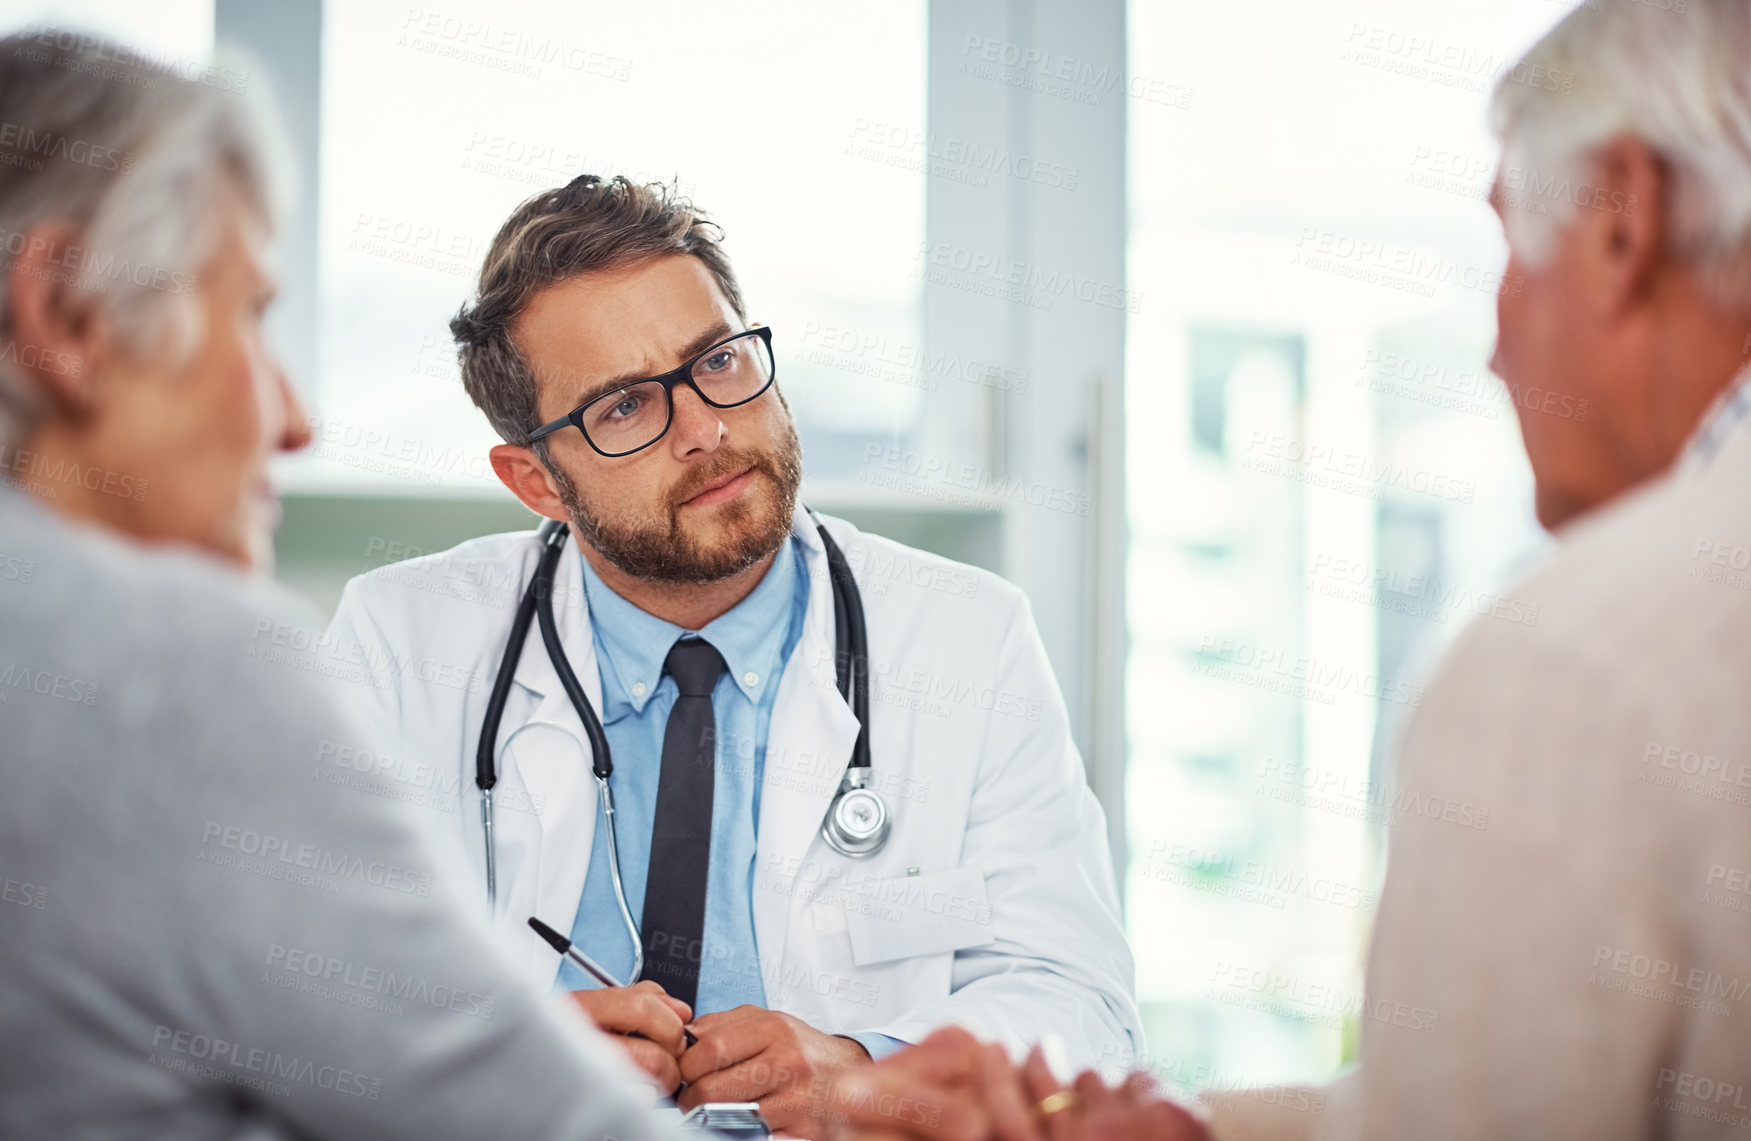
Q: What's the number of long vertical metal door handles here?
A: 2